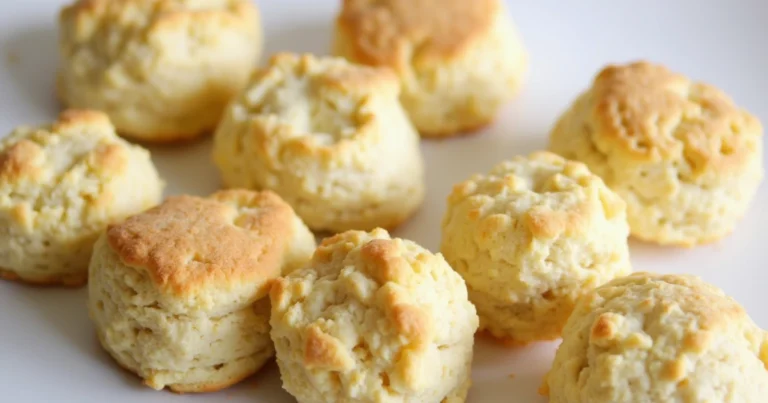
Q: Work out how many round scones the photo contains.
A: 9